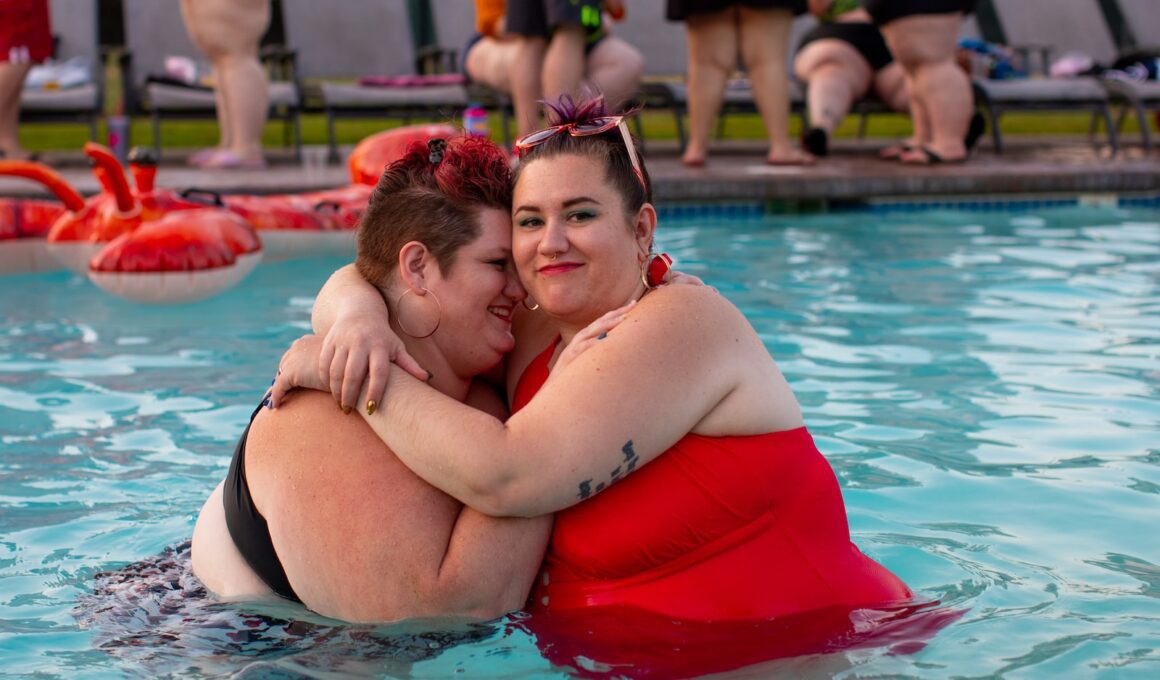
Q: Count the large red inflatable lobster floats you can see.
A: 1